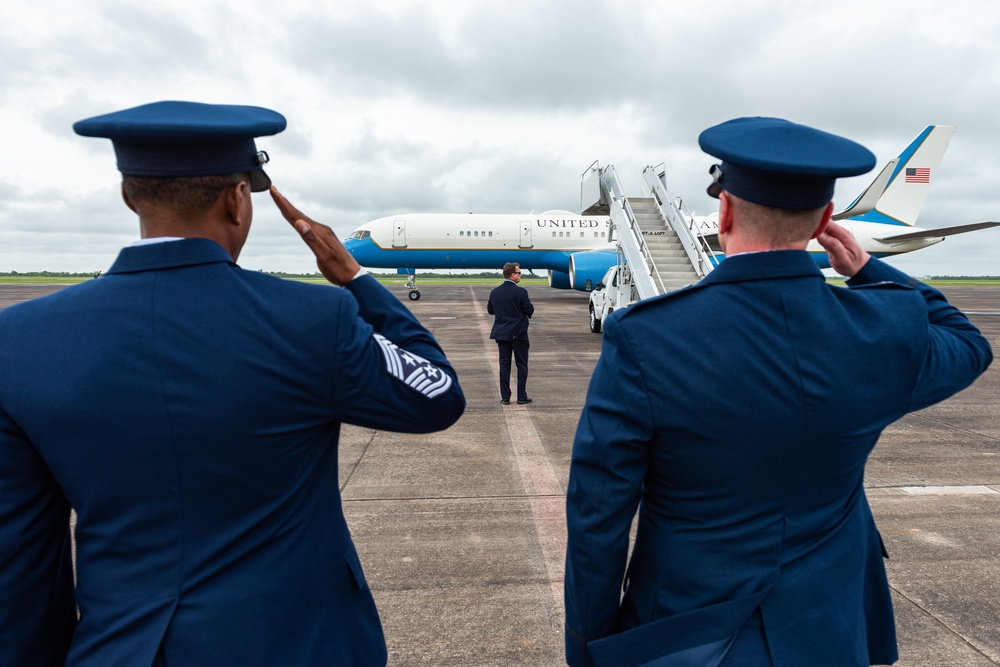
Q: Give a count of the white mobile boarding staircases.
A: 1